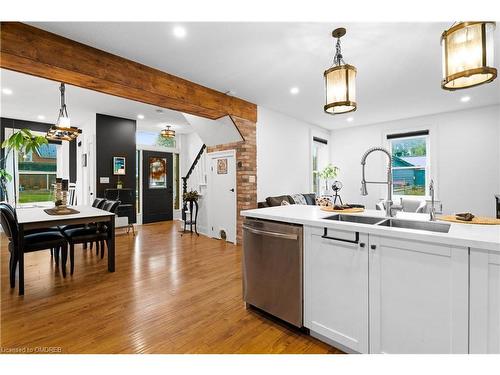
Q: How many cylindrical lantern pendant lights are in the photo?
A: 2